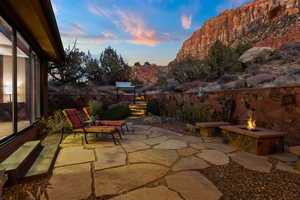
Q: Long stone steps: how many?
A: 2